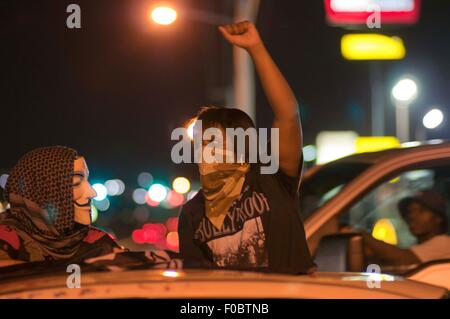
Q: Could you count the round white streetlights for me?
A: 2